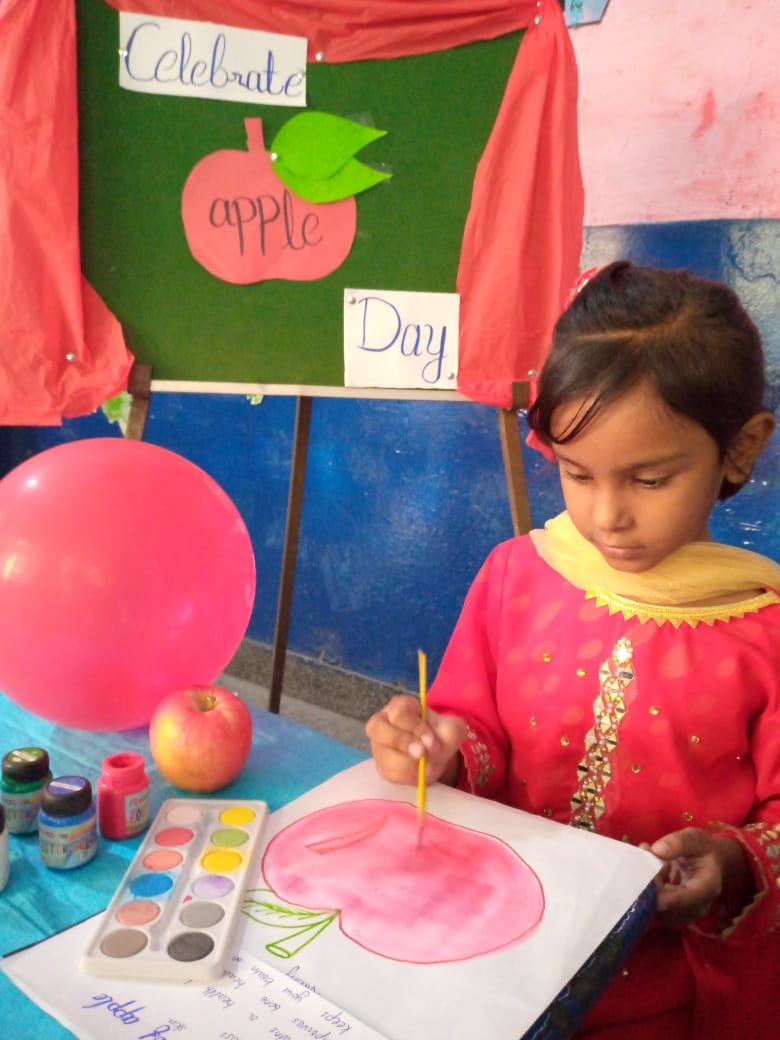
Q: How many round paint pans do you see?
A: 12